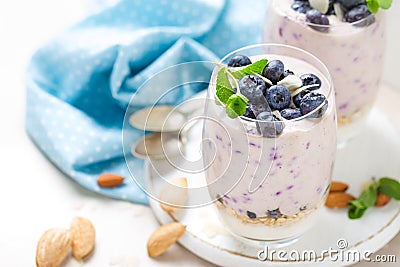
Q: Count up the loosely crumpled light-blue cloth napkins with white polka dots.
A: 1